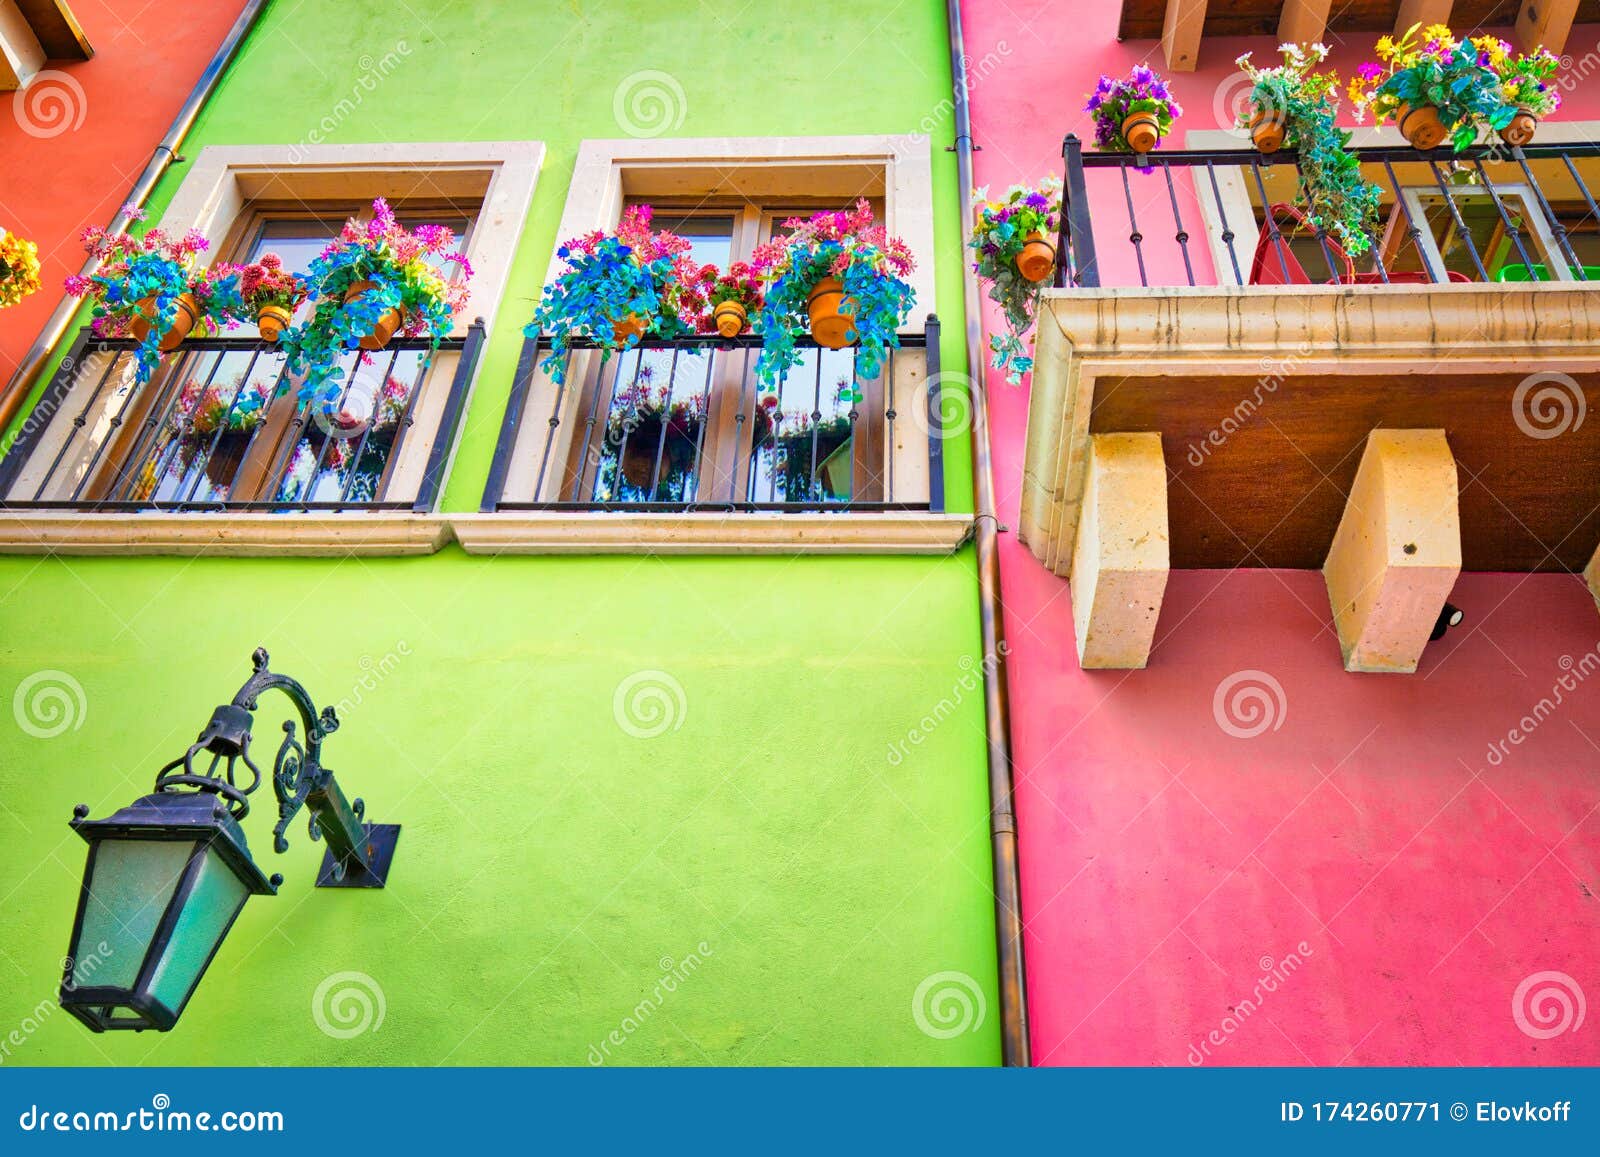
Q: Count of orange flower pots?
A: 11